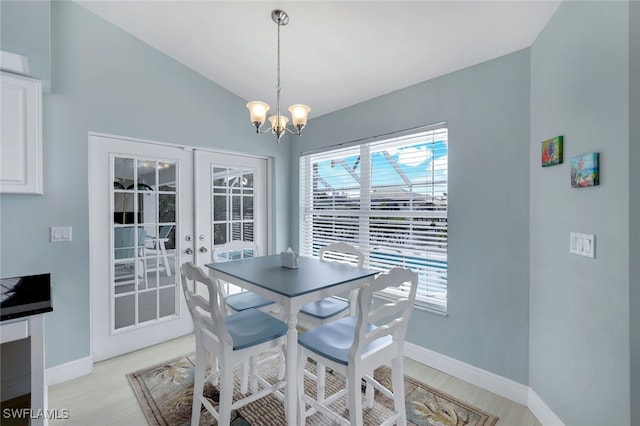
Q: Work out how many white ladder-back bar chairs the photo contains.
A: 4